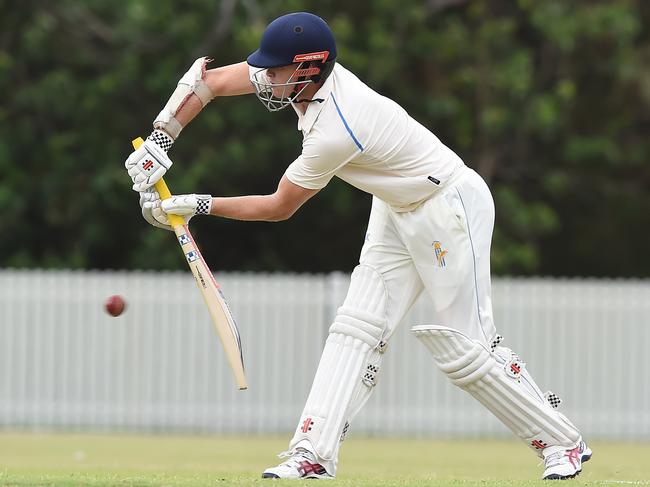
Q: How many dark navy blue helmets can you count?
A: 1